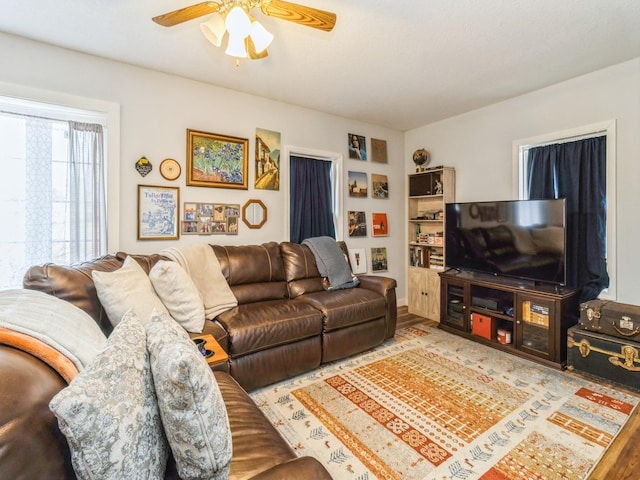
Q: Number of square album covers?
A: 8